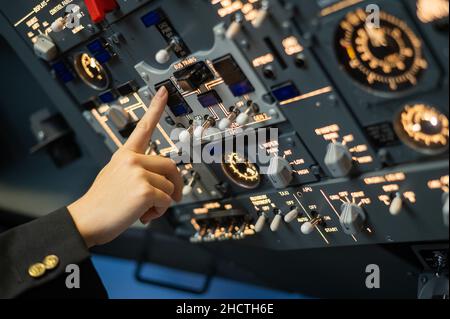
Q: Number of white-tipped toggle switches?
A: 14